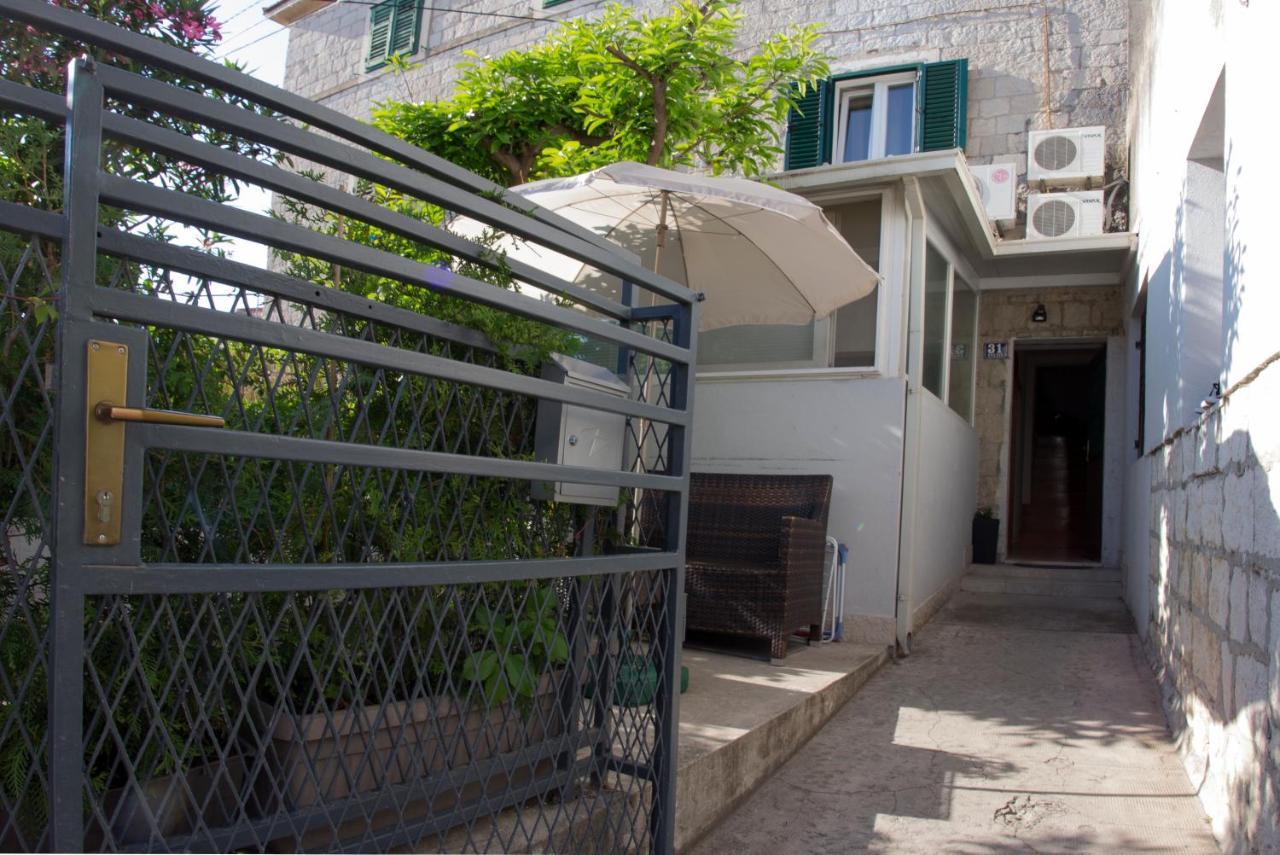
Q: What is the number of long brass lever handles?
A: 1